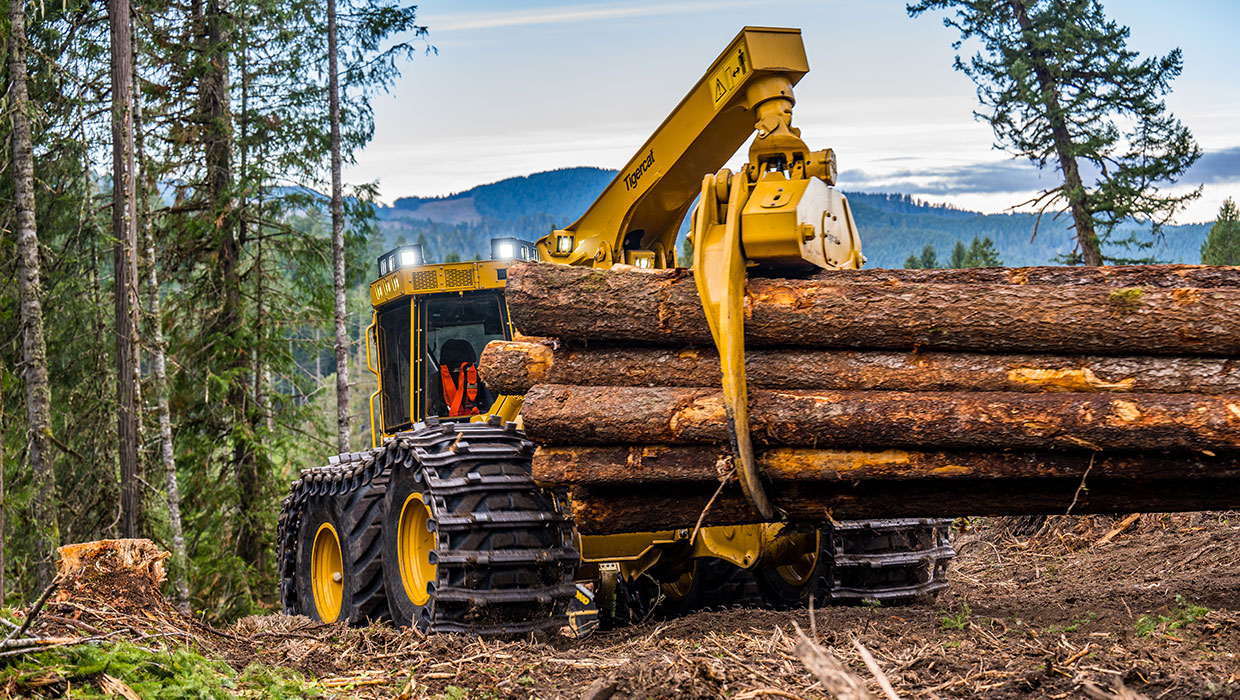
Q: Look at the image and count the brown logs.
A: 5